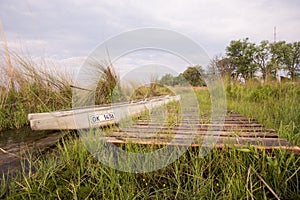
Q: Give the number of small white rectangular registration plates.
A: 1